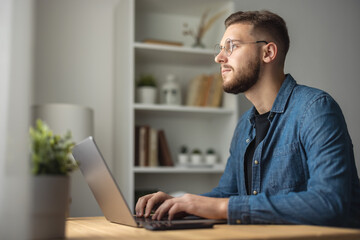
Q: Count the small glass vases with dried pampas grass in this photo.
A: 1